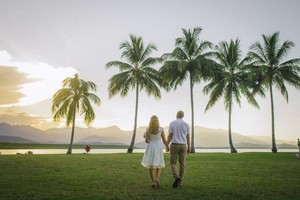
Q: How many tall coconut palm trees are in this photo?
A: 5